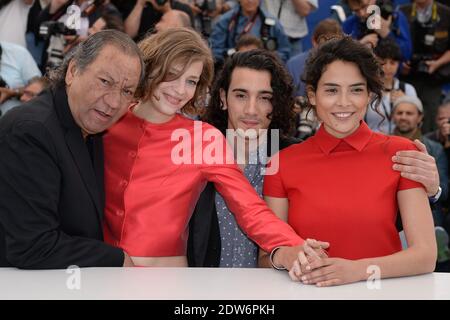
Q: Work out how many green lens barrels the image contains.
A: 0